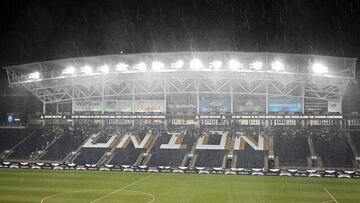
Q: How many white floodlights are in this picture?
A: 14